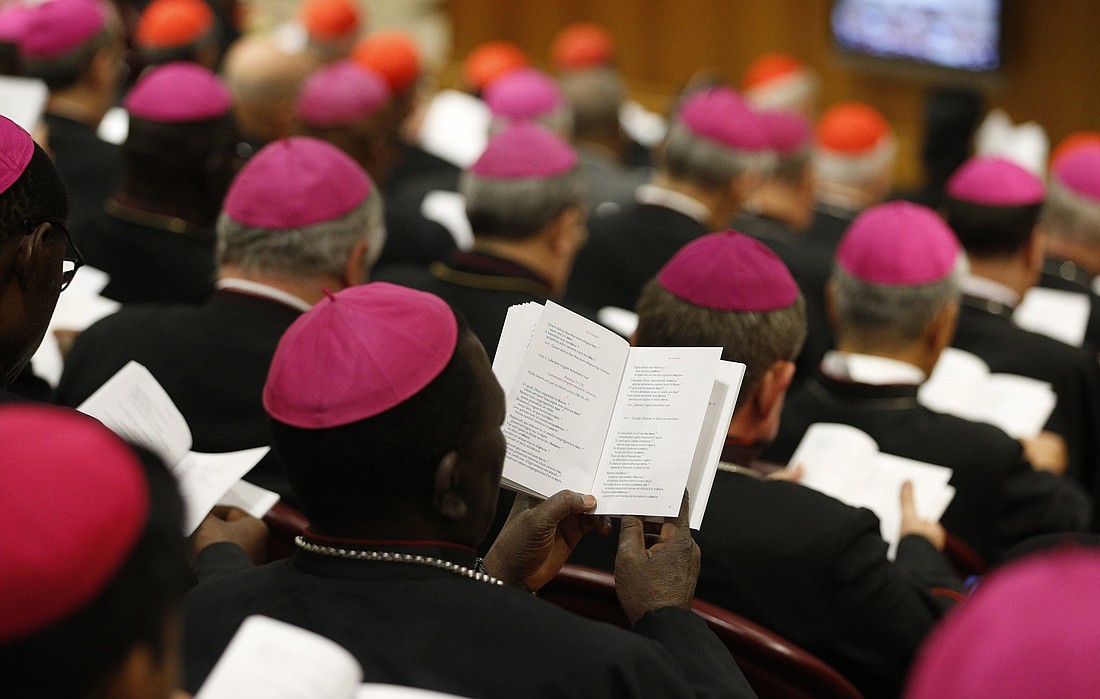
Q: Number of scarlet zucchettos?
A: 8